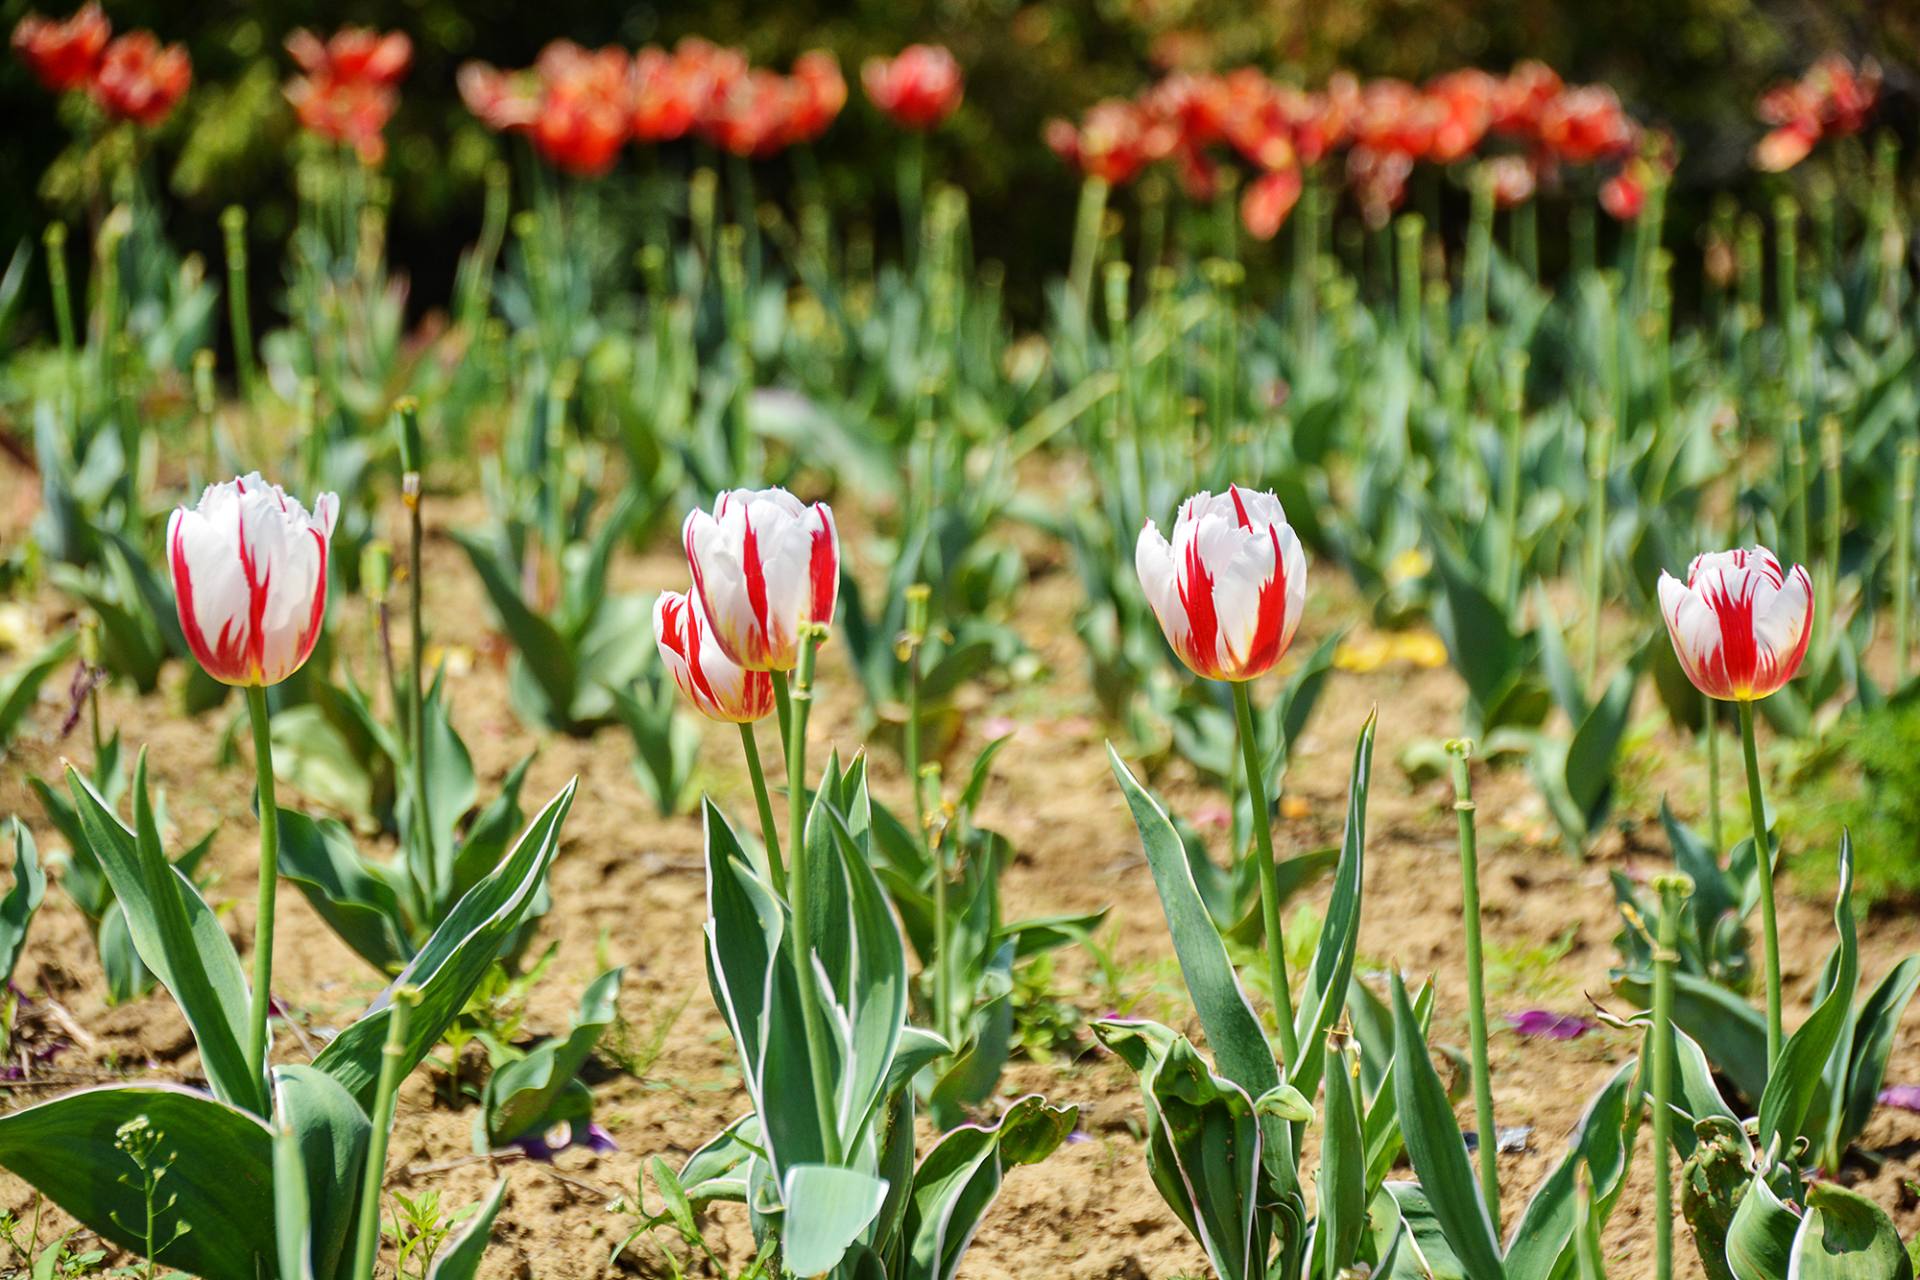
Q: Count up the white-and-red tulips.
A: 5